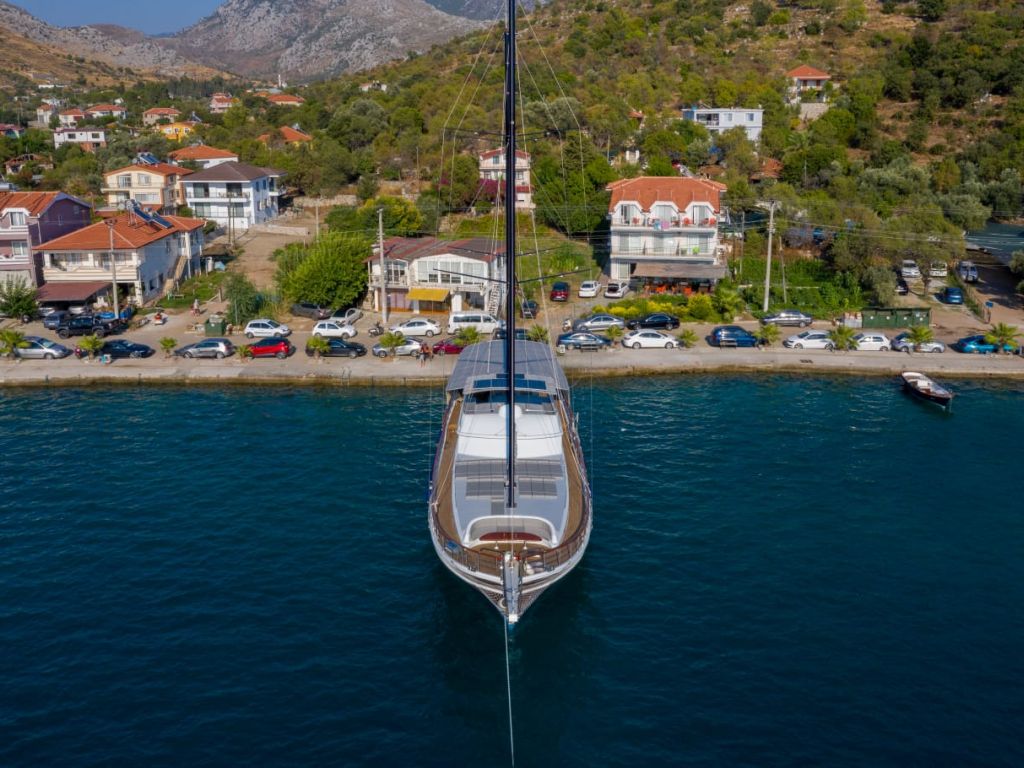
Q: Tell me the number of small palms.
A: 14